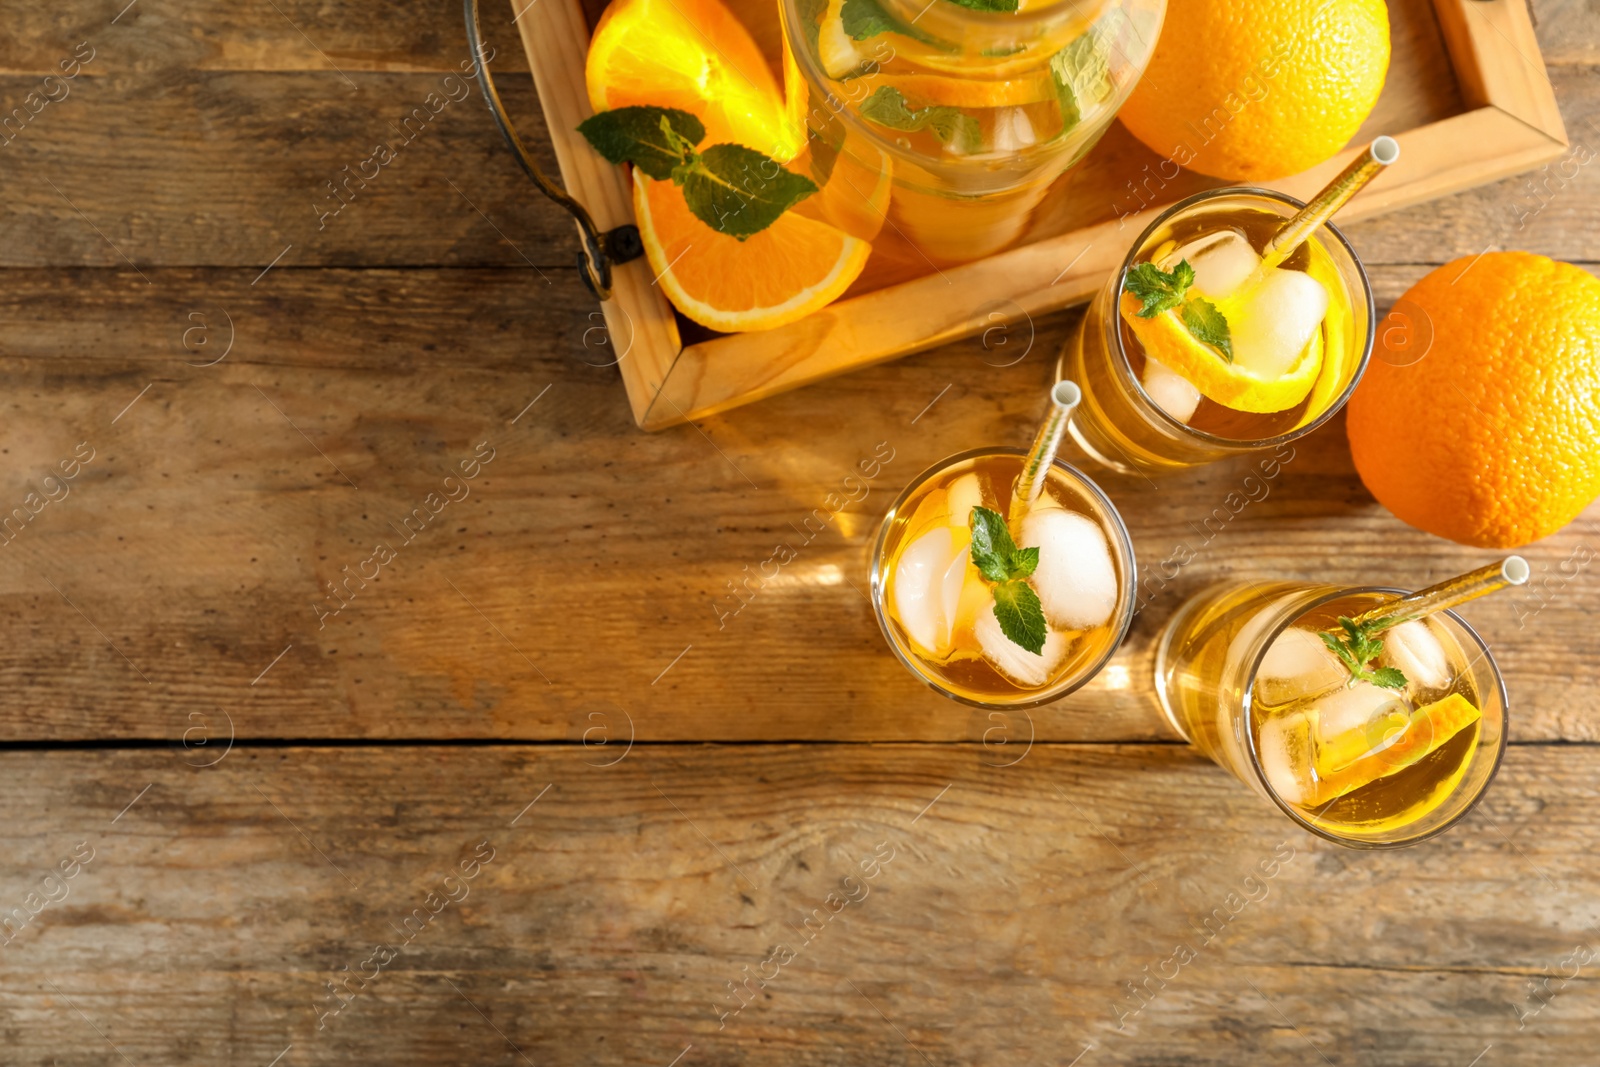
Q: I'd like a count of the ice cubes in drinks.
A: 11